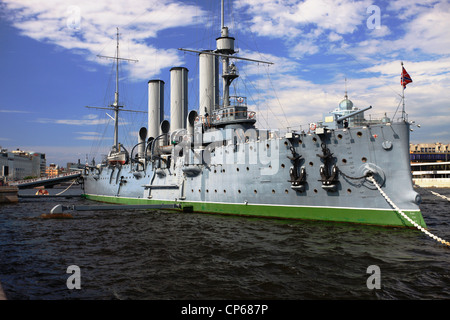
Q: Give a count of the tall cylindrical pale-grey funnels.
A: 3